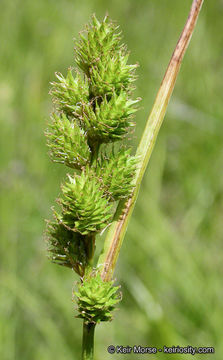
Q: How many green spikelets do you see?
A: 9